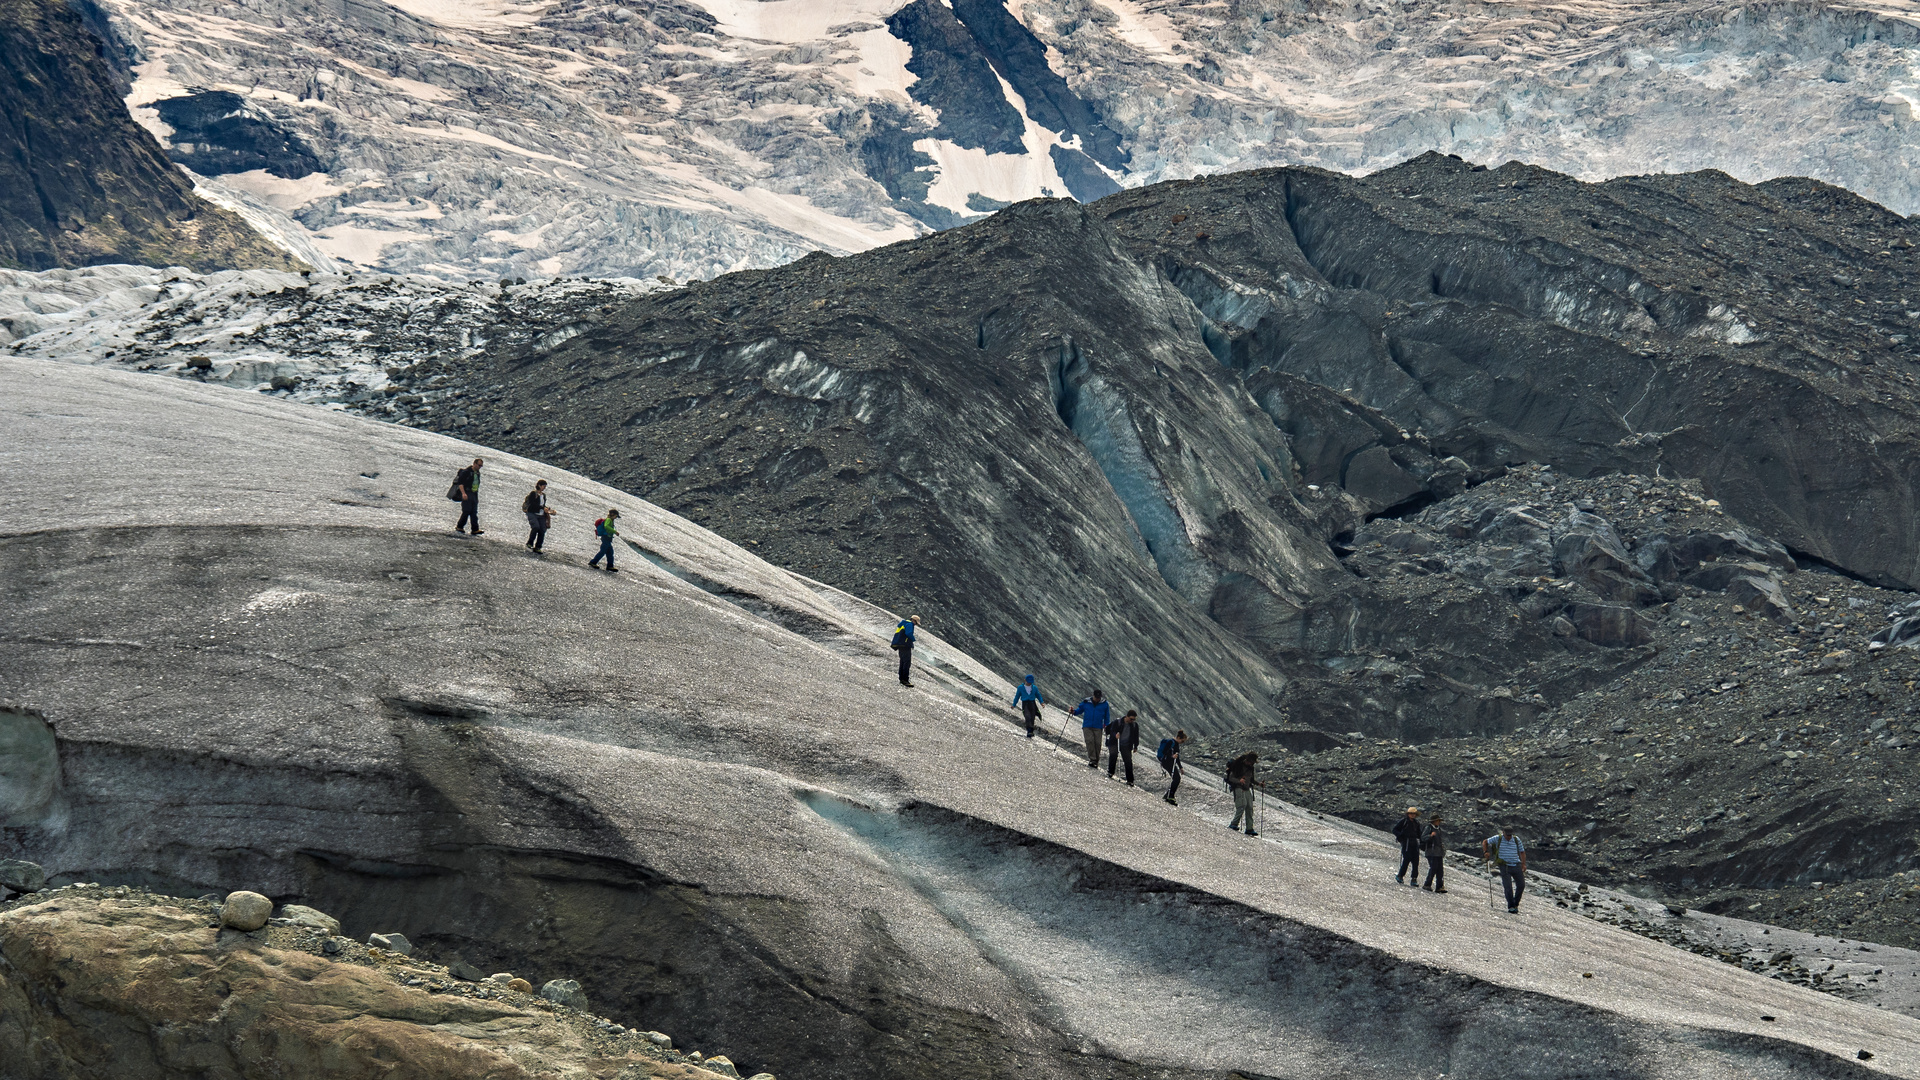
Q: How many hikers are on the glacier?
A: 12